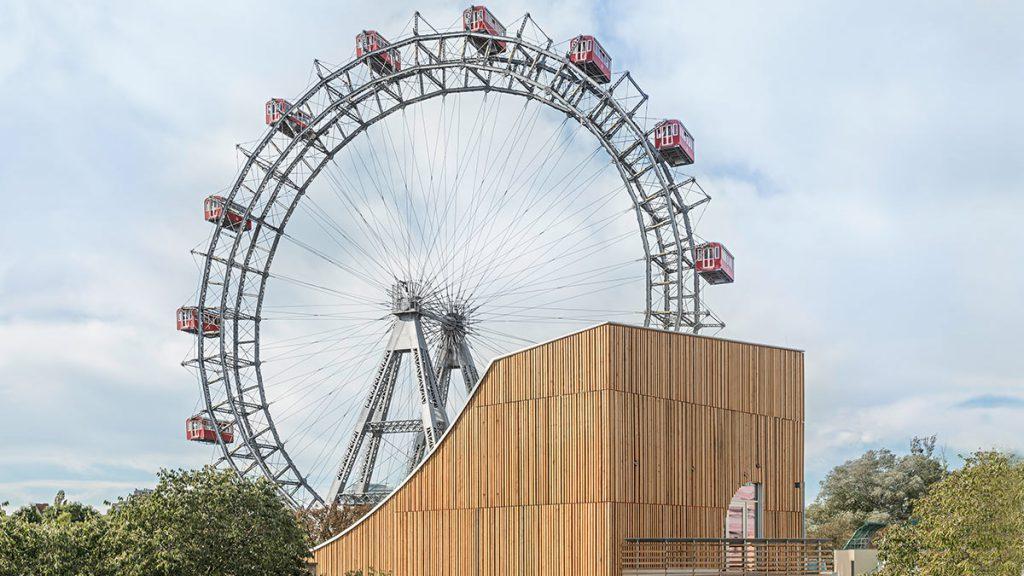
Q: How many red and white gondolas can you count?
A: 9